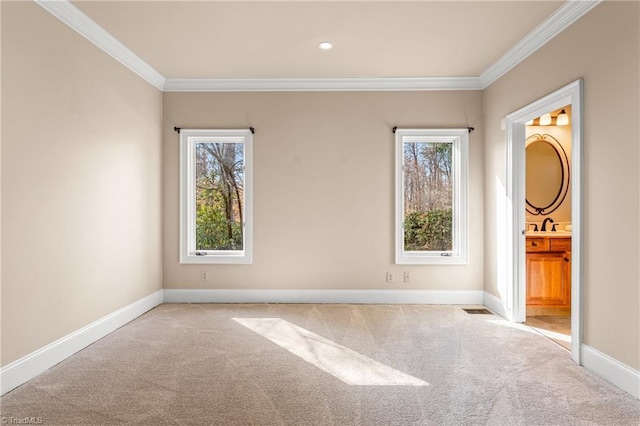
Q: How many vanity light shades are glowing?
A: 3